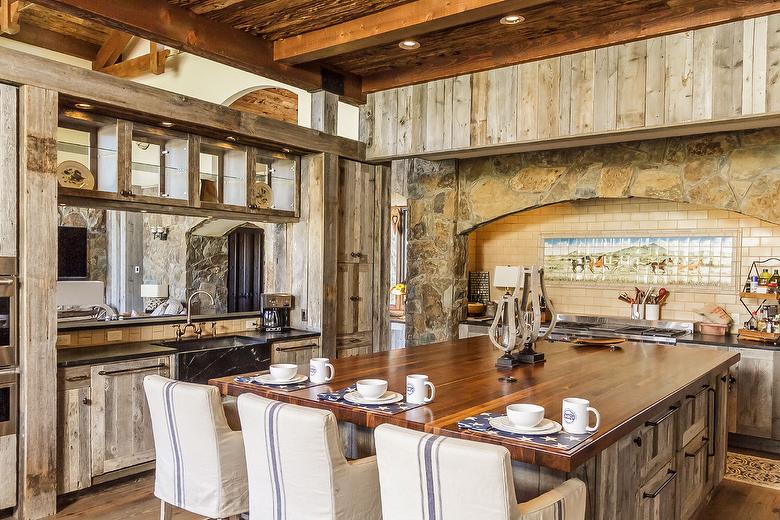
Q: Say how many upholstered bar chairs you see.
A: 3